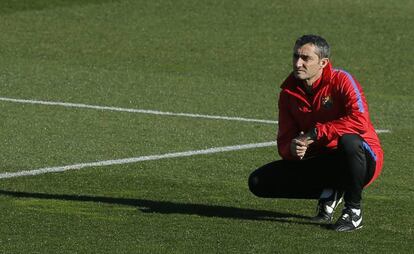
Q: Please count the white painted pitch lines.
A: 2